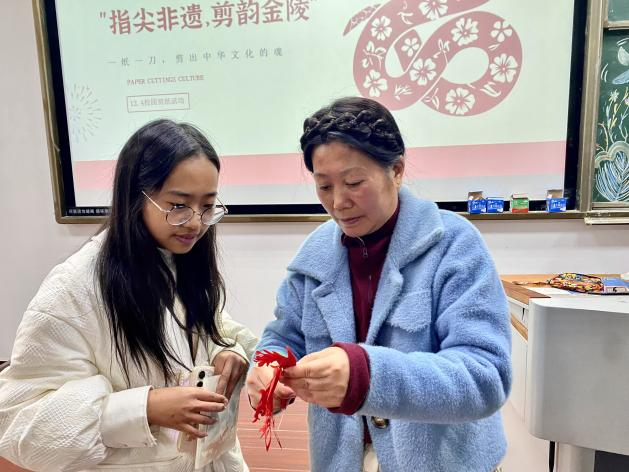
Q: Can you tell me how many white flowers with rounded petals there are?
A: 9